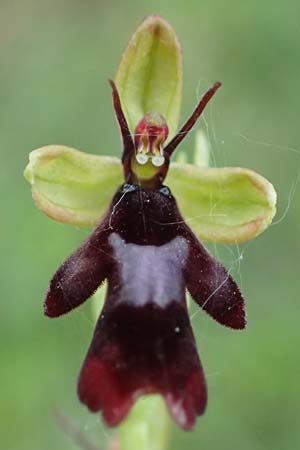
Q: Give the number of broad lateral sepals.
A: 2